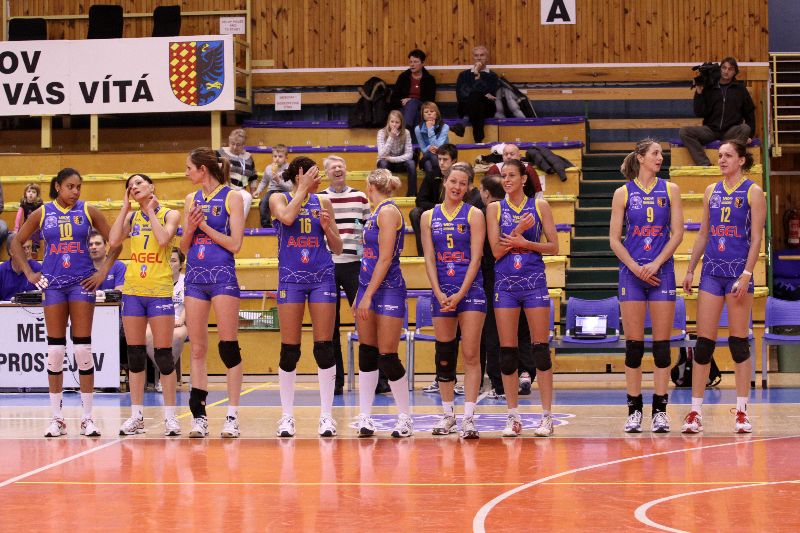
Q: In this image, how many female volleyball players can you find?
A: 9